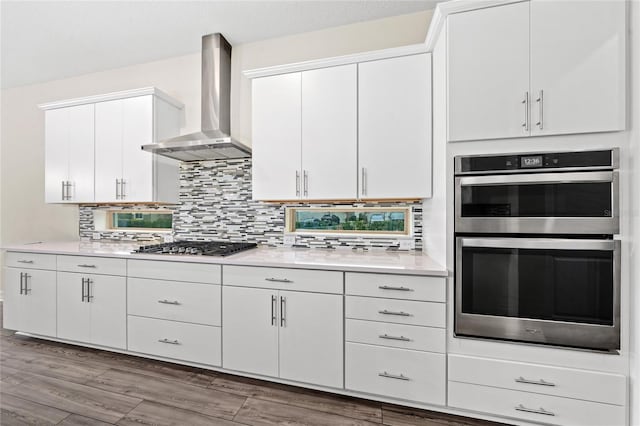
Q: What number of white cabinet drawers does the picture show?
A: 11